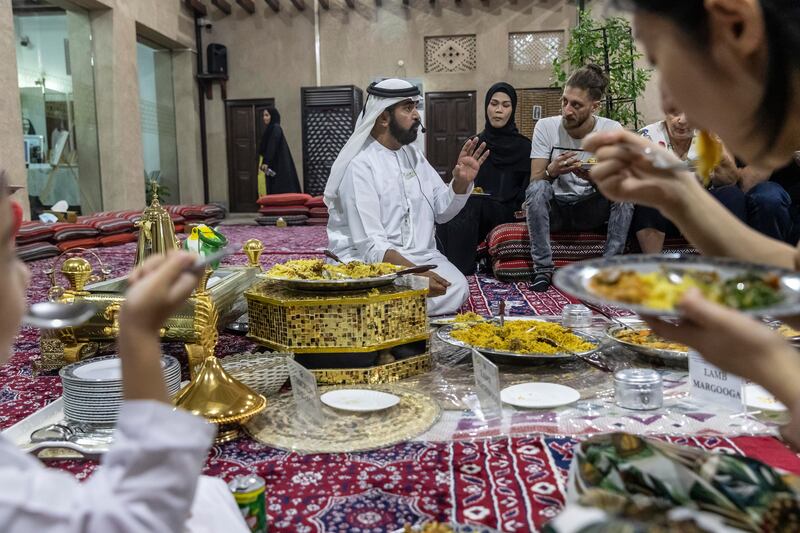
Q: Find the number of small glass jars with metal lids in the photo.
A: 2